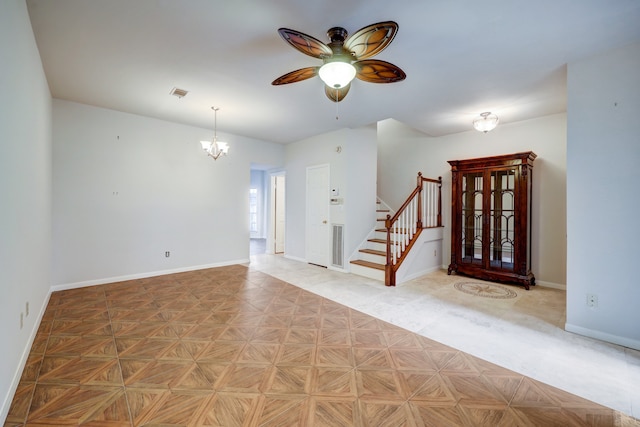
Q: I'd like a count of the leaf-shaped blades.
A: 5